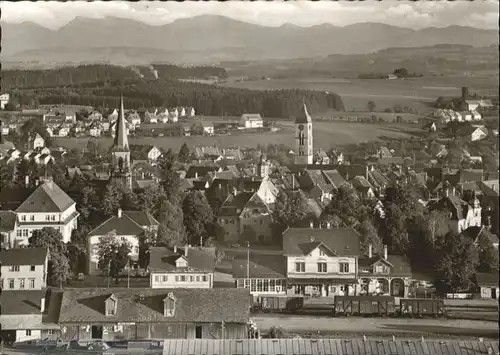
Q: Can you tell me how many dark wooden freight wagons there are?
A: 3